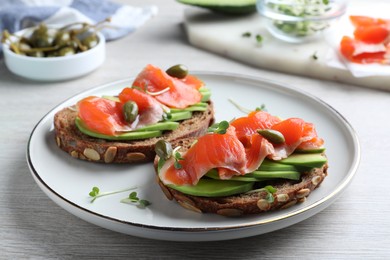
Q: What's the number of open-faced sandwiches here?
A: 2